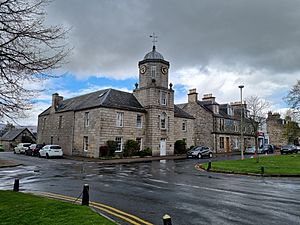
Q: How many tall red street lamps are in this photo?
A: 0